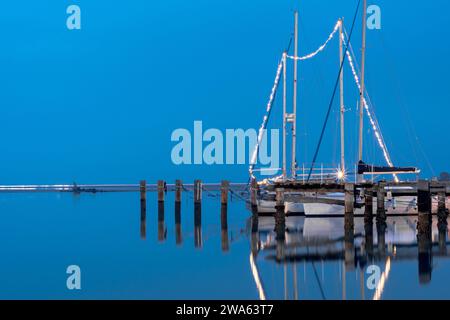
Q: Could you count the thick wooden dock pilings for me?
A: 12